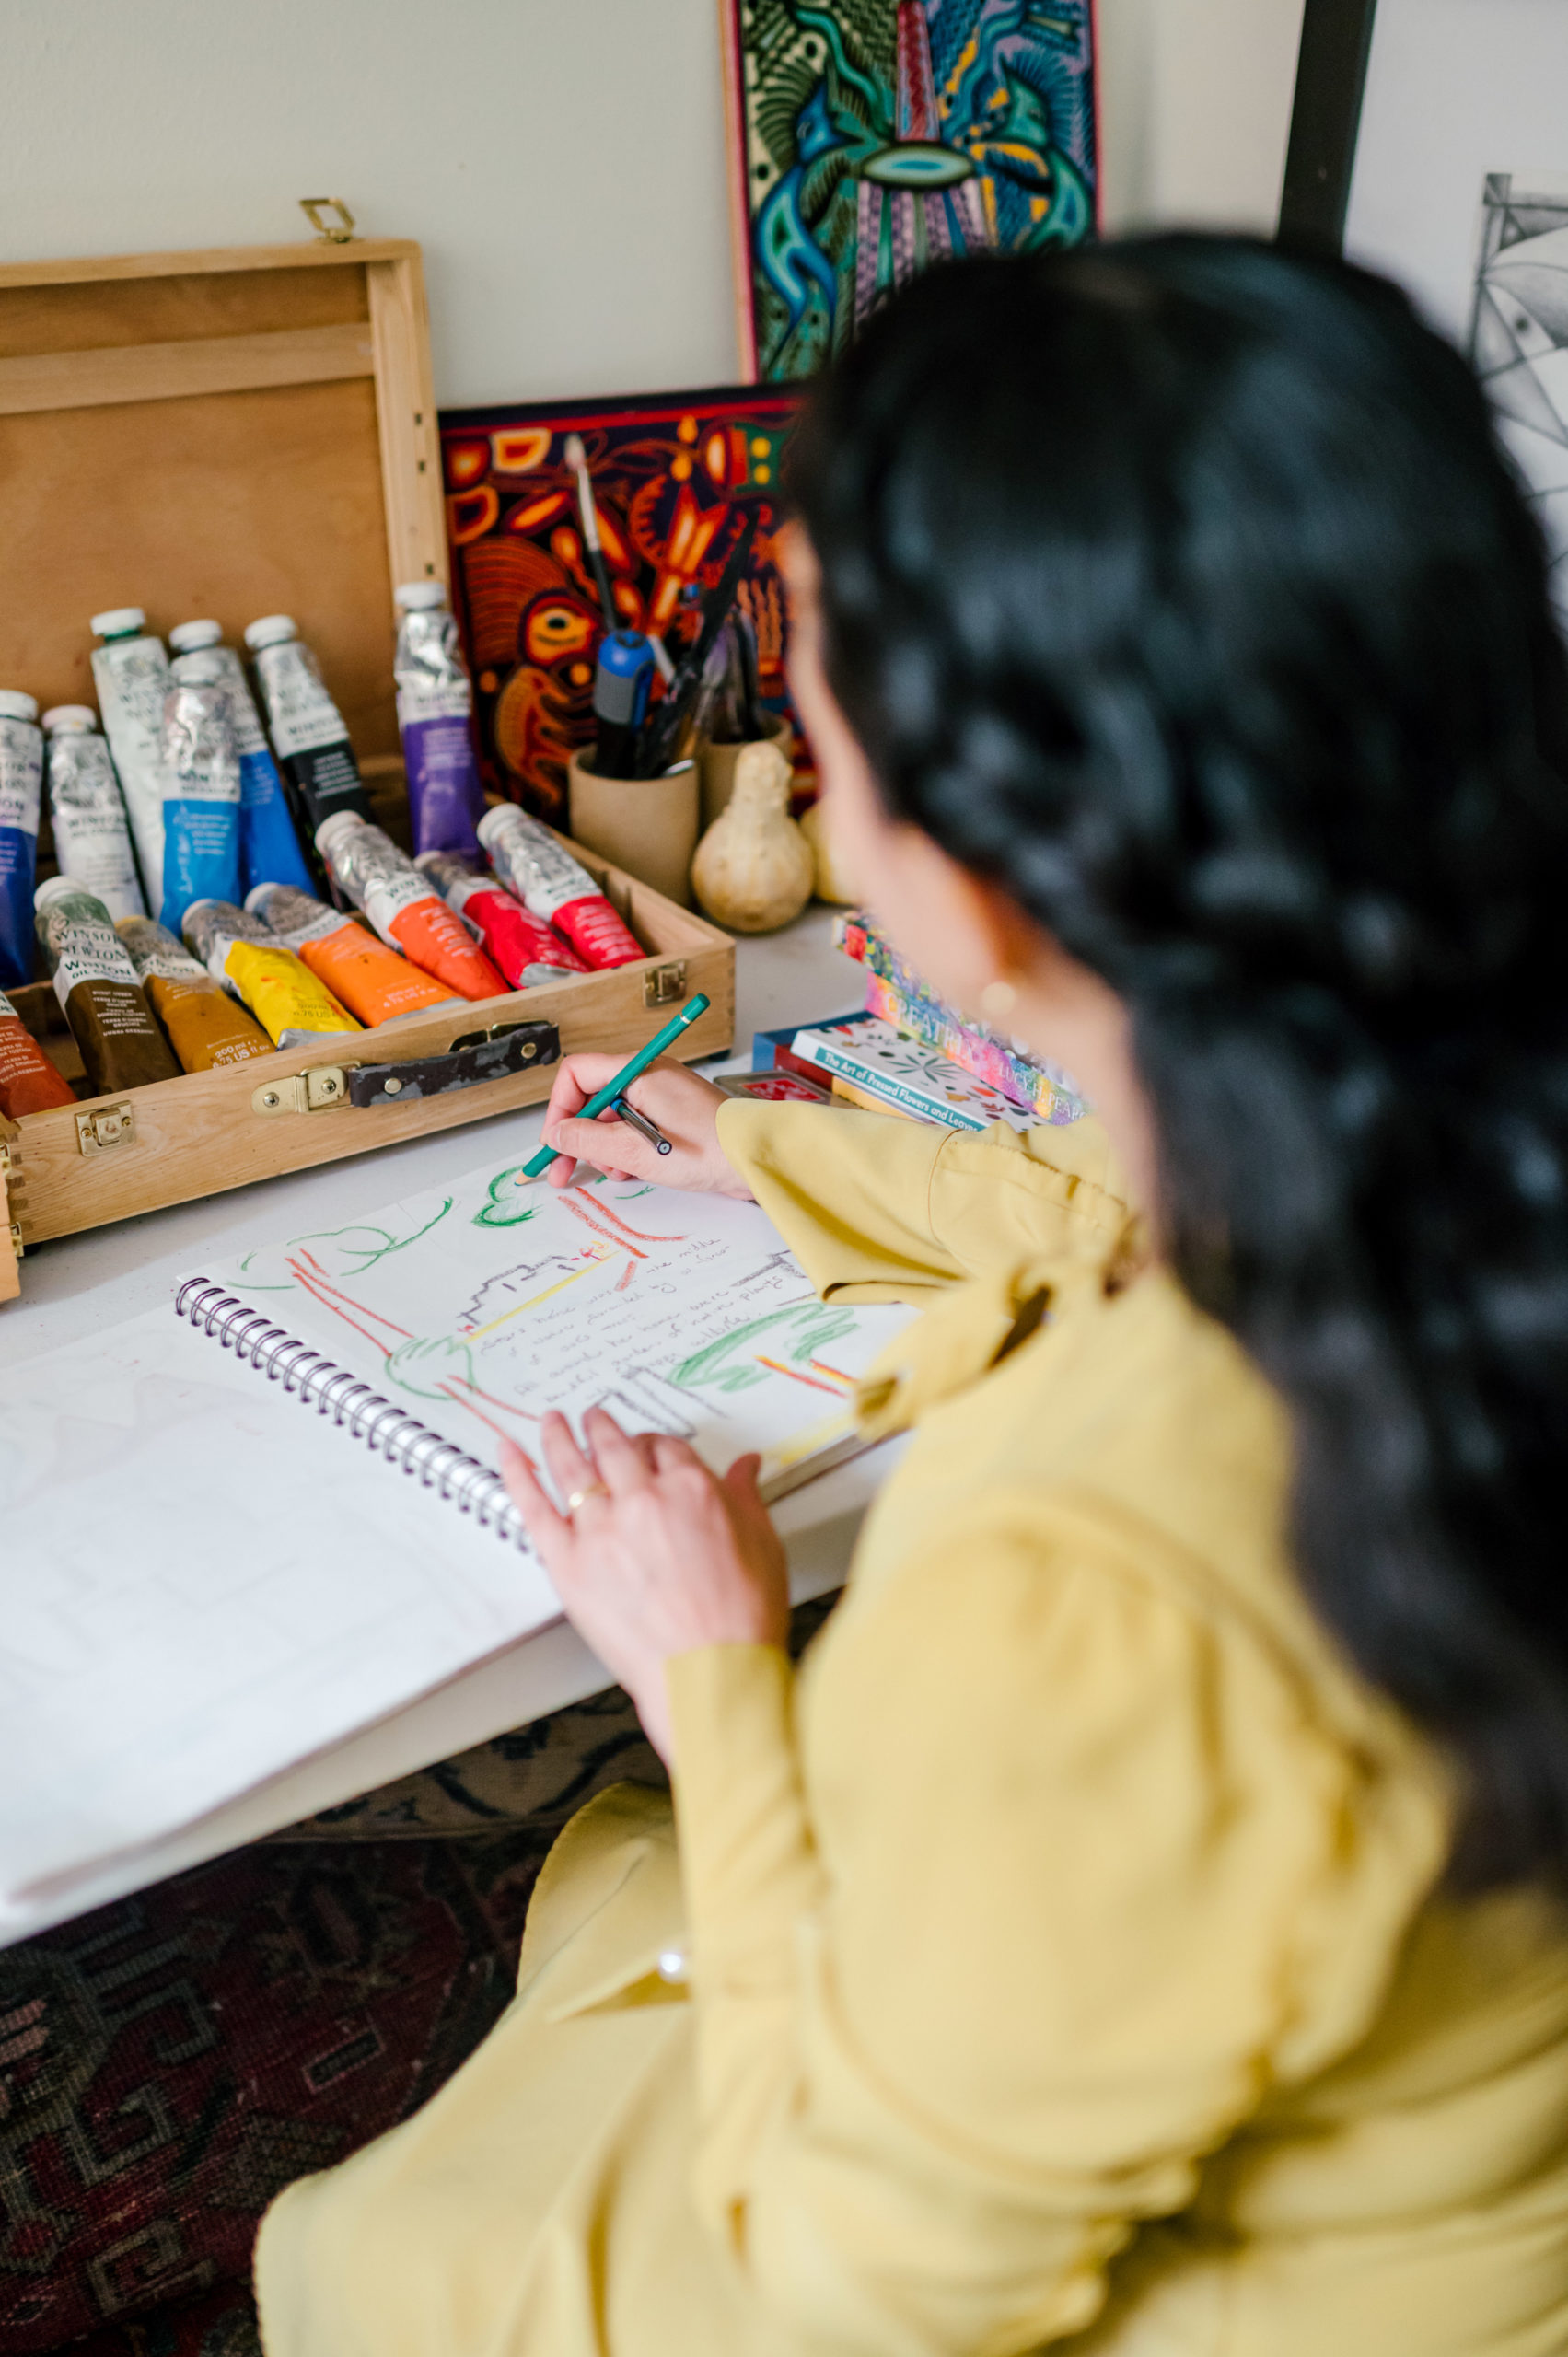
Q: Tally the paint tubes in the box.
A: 15